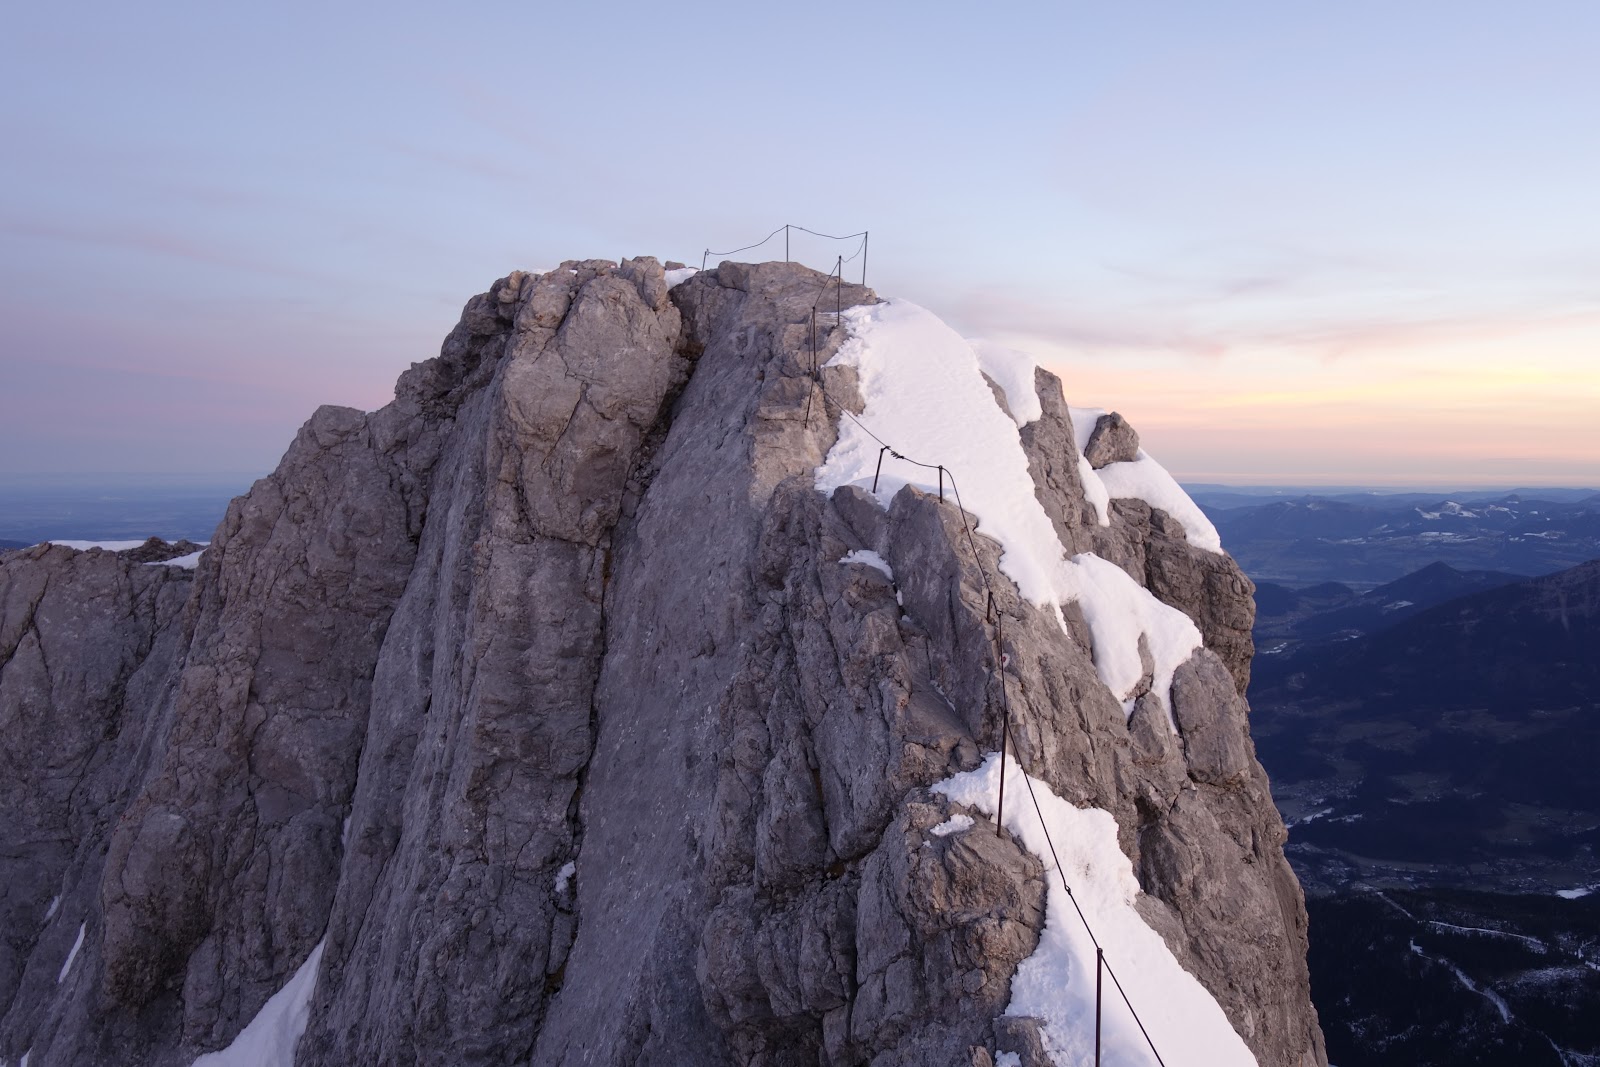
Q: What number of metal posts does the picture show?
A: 11